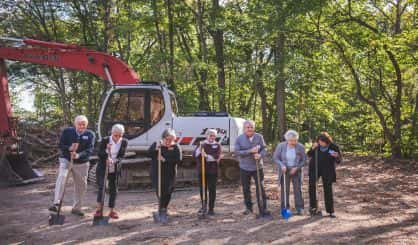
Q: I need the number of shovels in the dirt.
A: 7